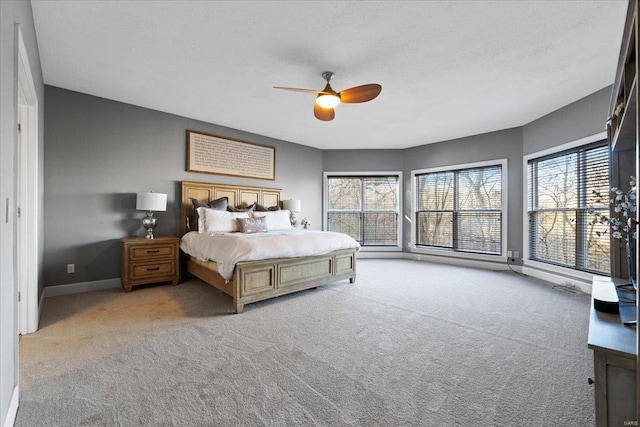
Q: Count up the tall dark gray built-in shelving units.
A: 1